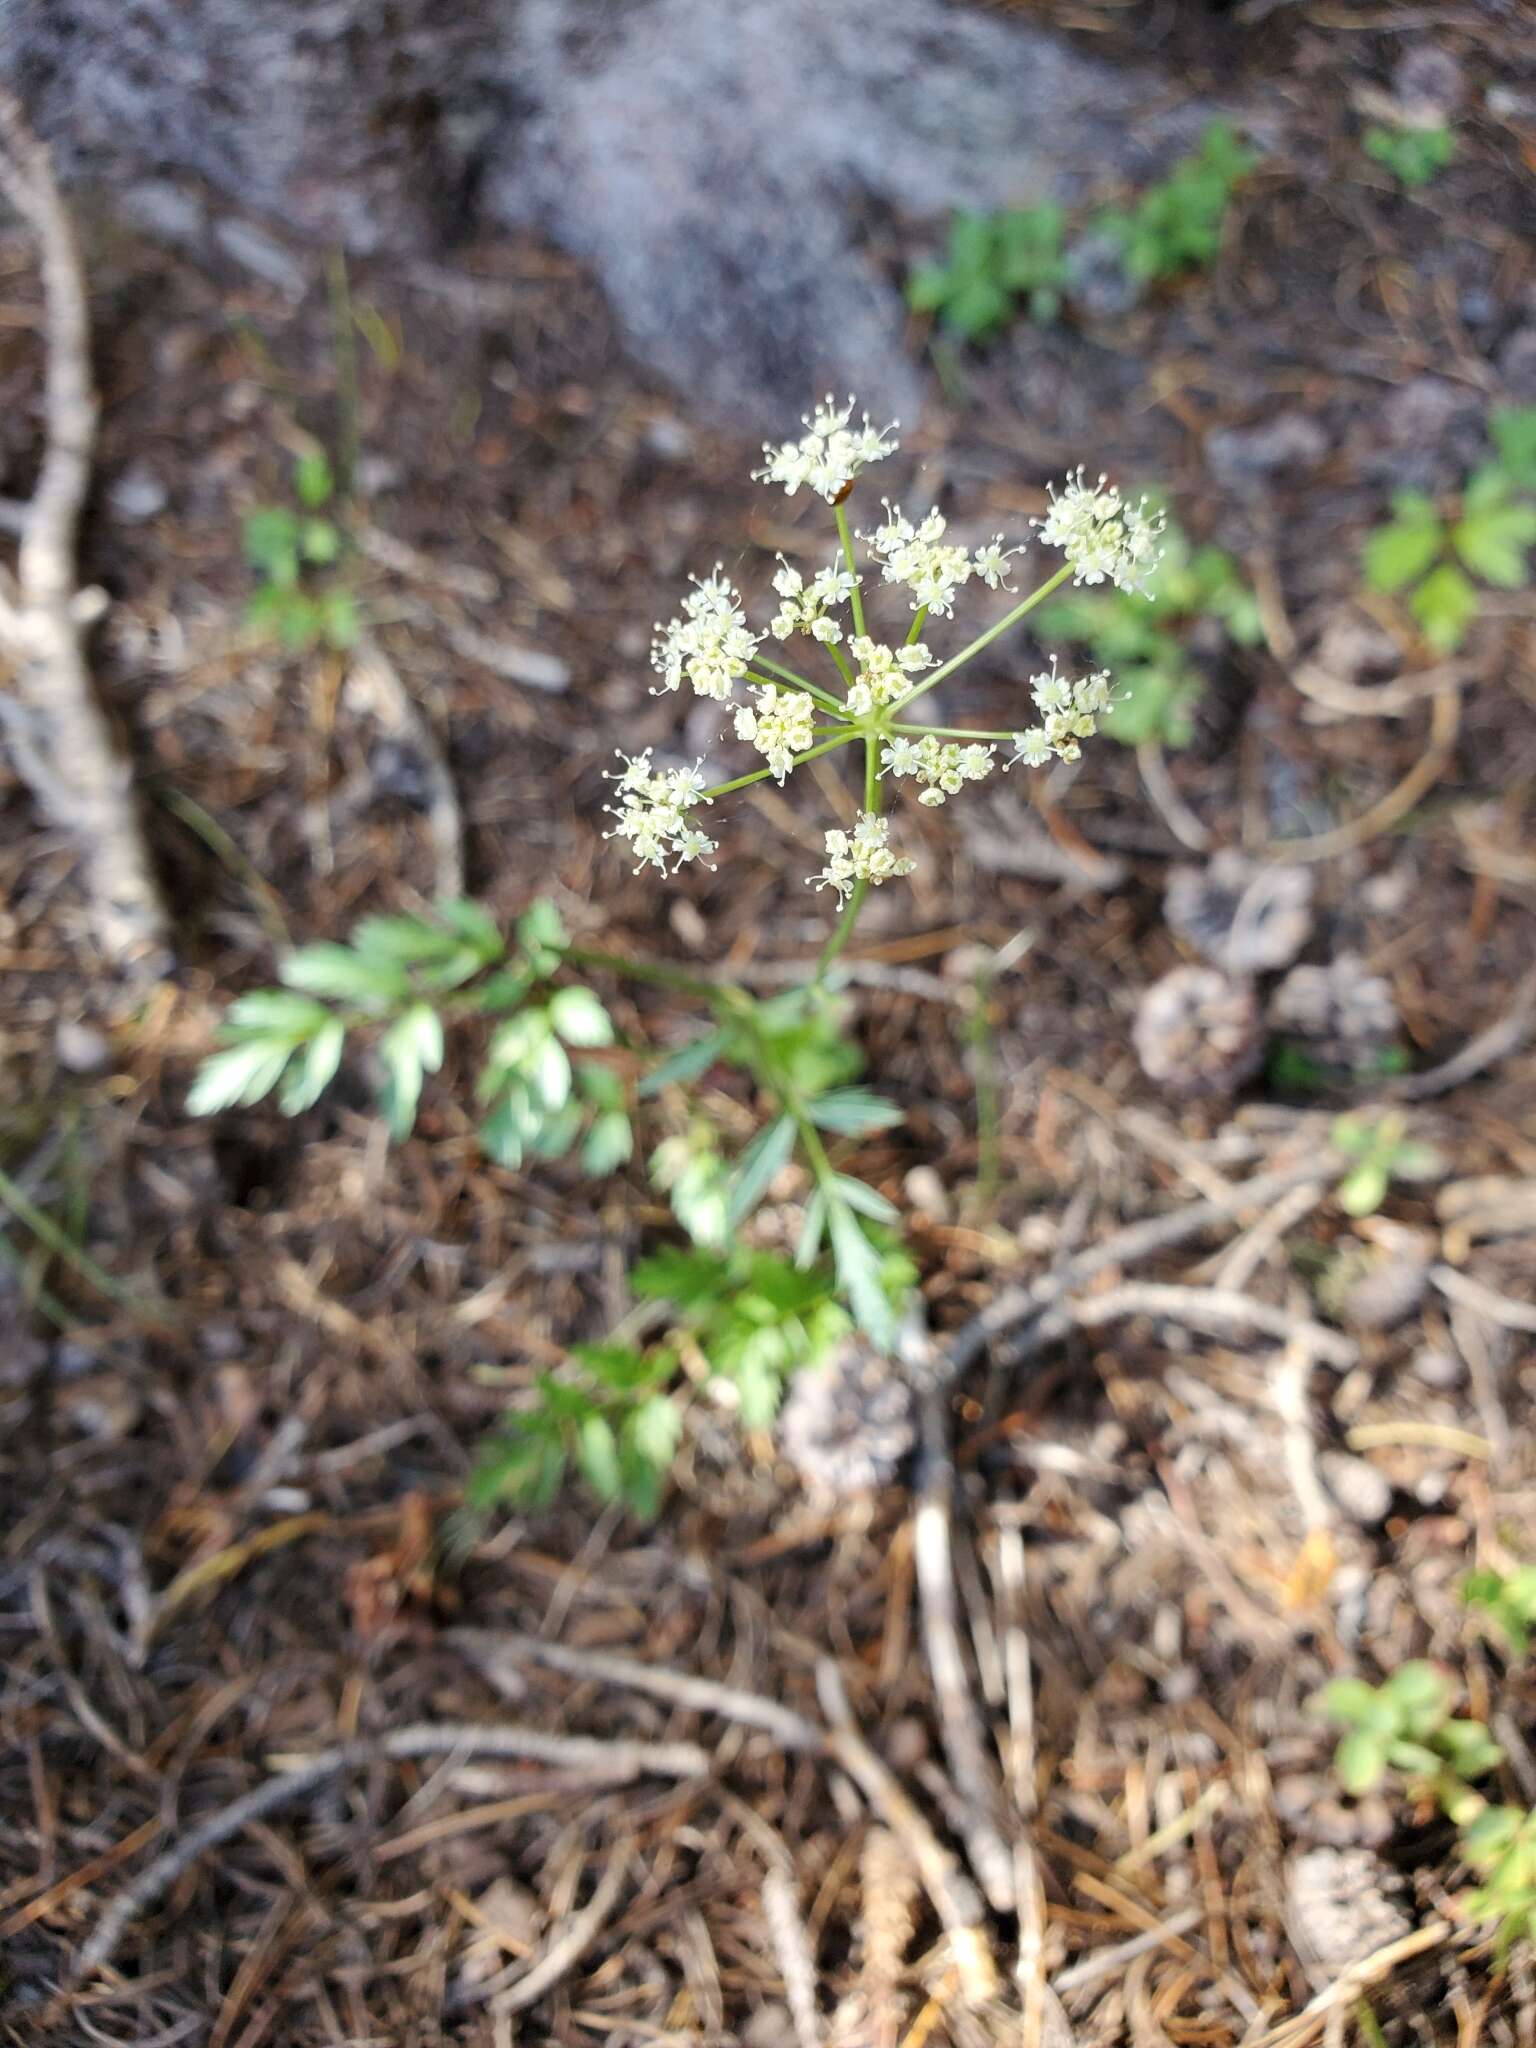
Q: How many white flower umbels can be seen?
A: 11